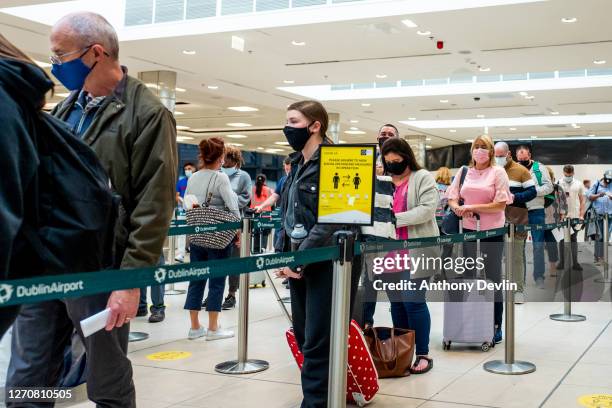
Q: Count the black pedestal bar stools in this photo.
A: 0